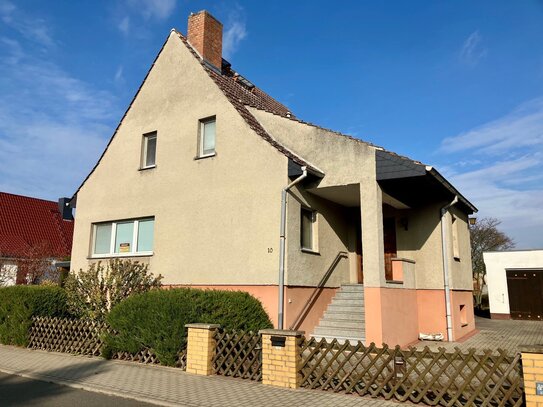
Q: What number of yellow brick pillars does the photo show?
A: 3